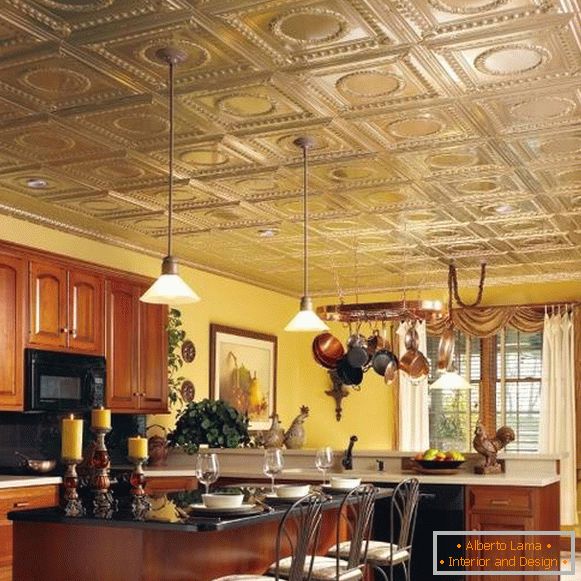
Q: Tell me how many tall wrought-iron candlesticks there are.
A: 3